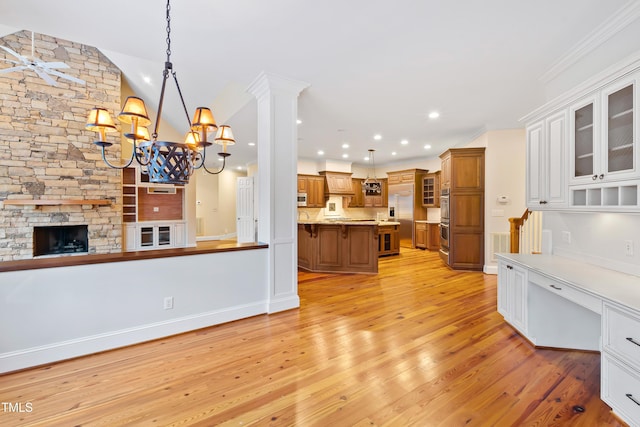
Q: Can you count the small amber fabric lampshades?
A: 6